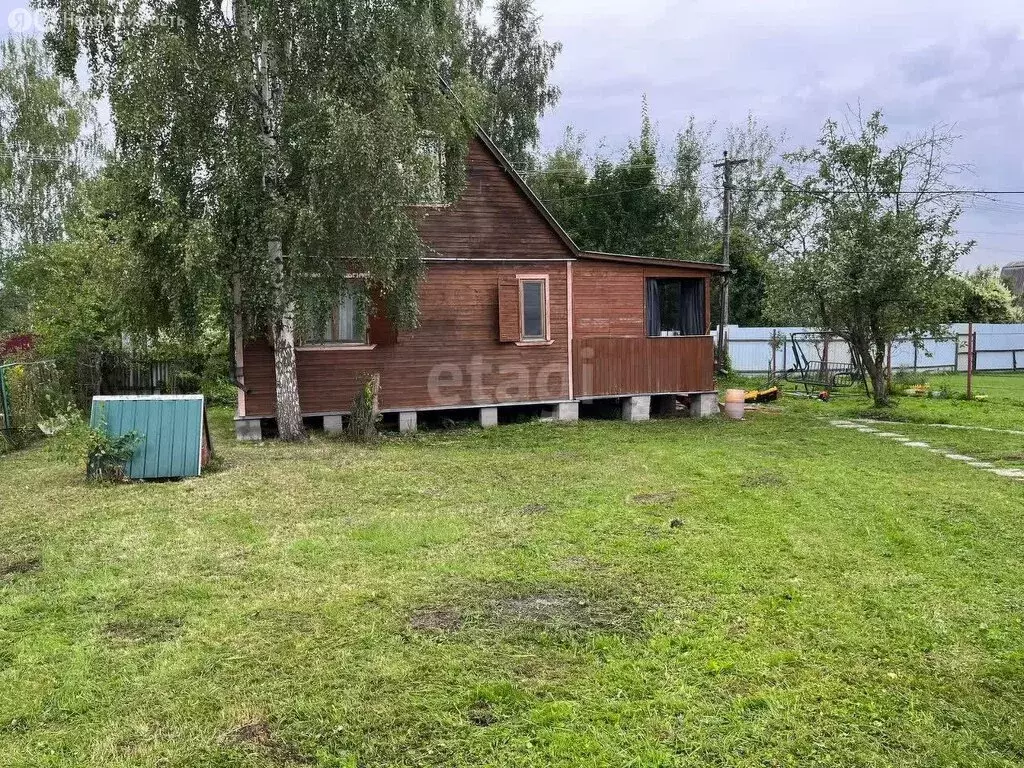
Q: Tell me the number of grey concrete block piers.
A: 7